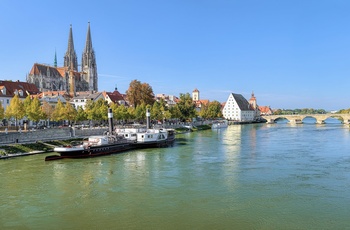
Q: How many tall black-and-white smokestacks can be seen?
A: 2